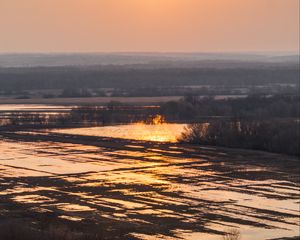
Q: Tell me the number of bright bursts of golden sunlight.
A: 1